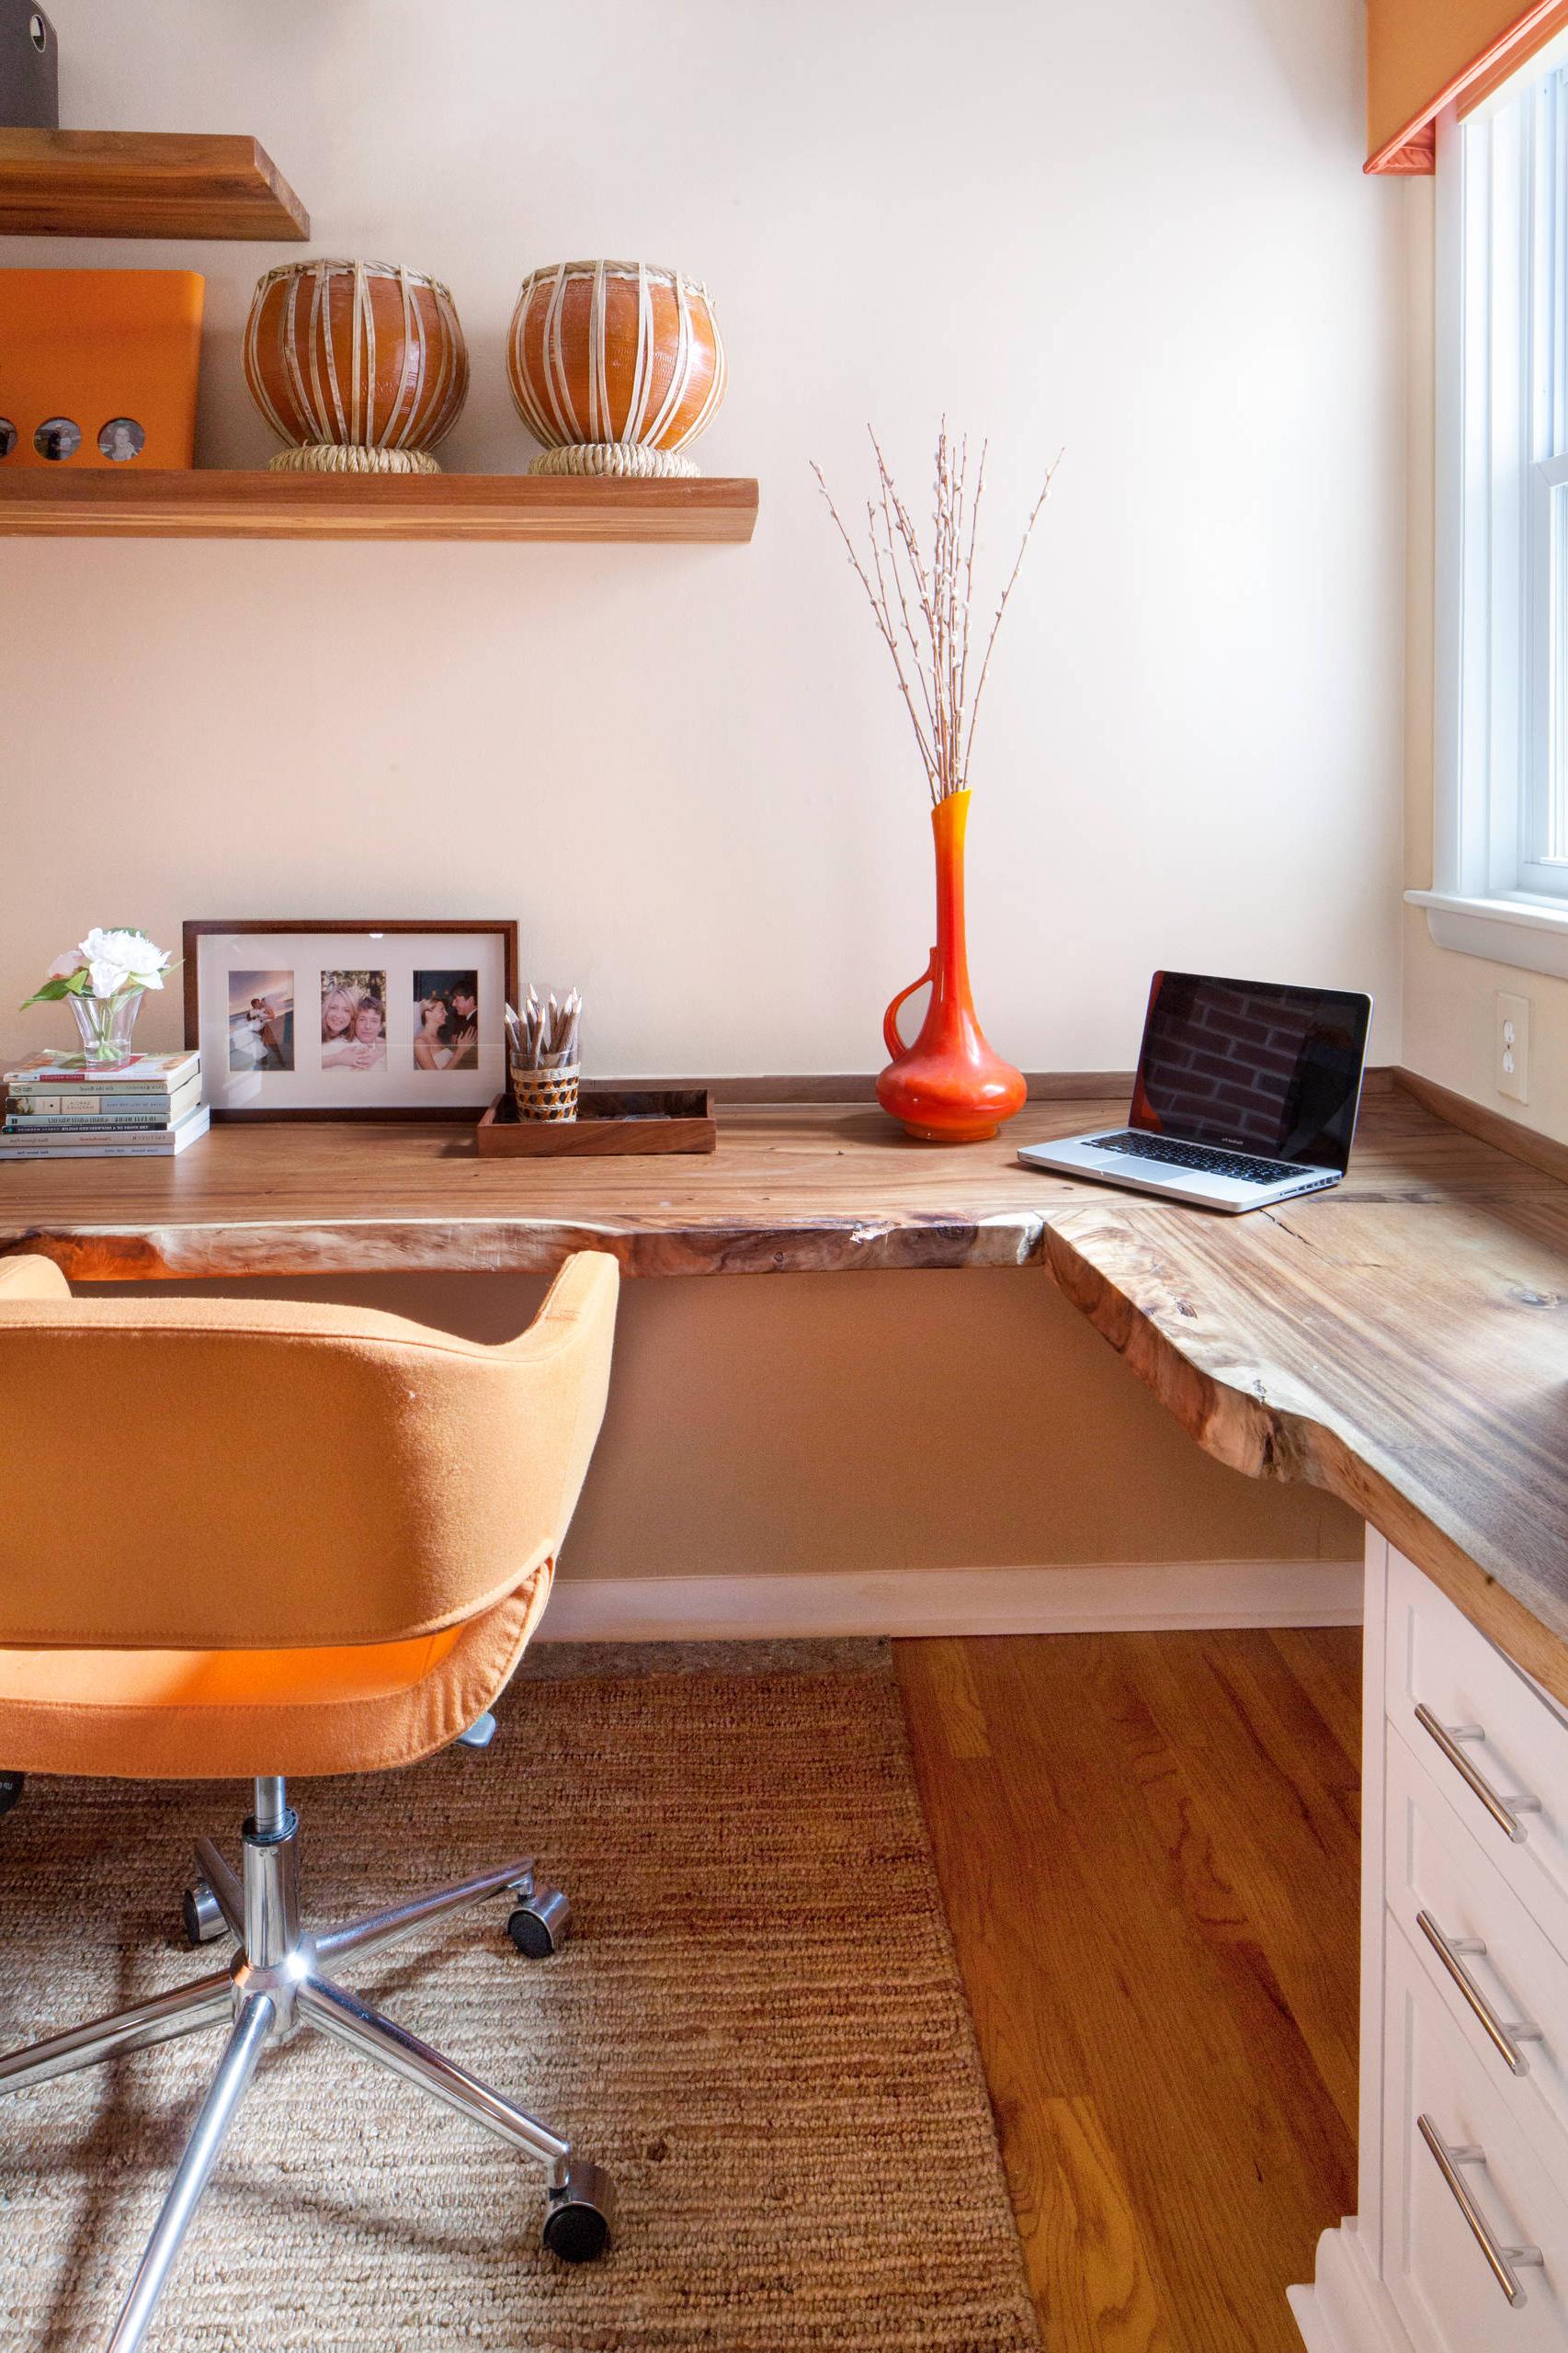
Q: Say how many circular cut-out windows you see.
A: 3